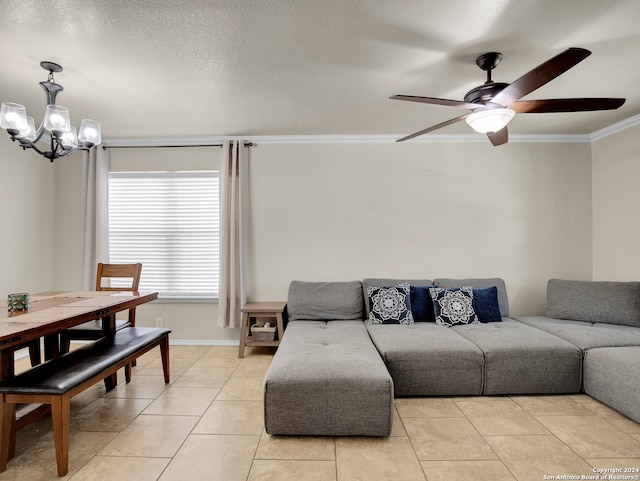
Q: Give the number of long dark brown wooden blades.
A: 5